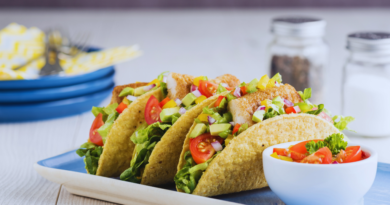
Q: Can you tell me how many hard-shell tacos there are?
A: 3